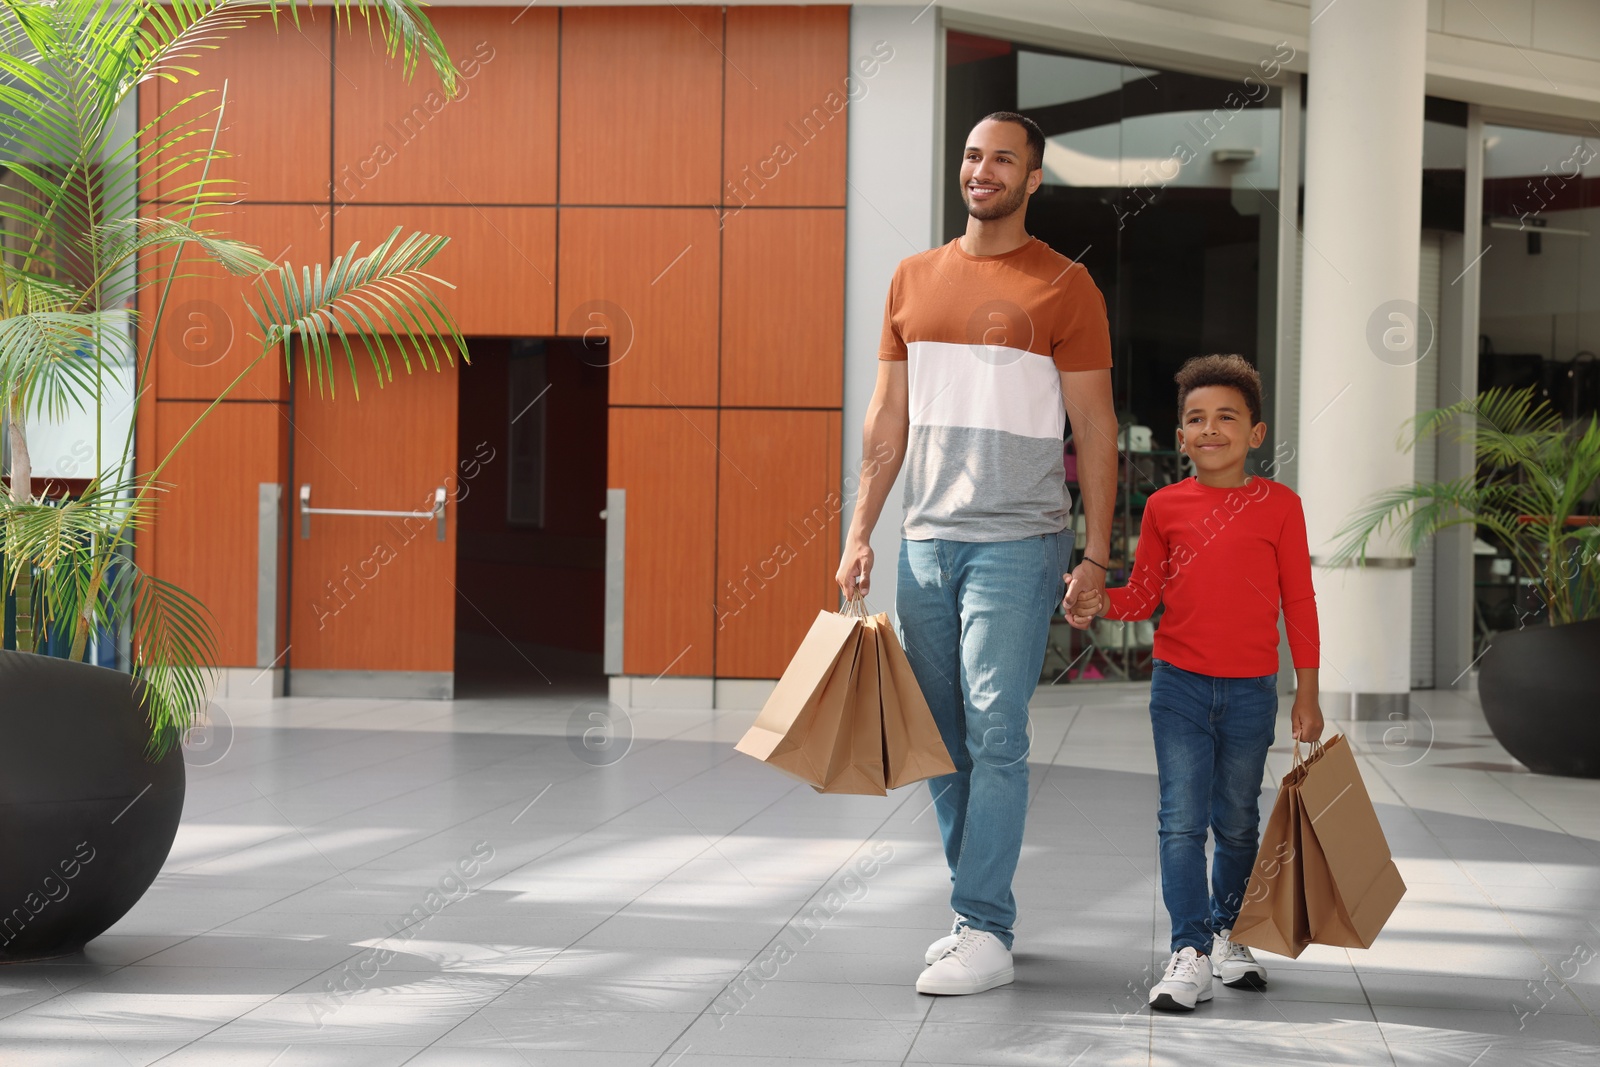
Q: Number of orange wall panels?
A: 11